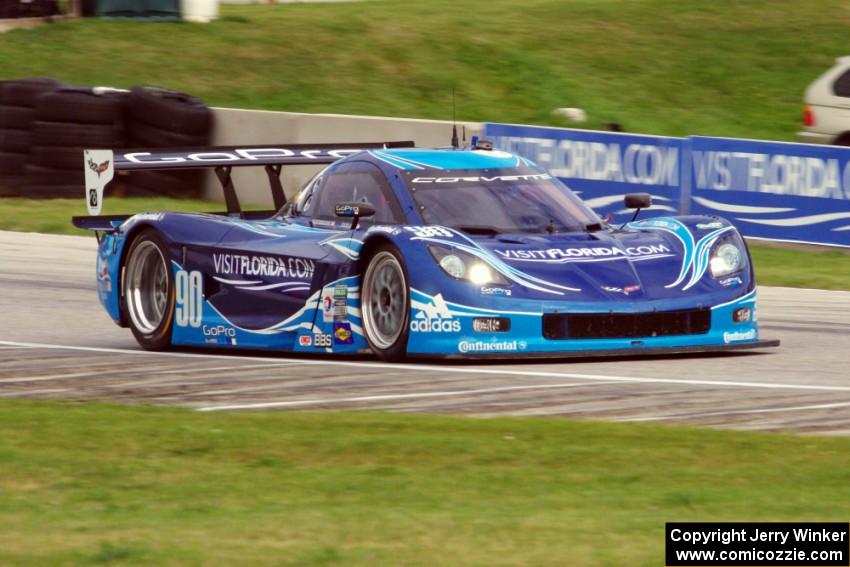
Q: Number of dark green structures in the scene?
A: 1